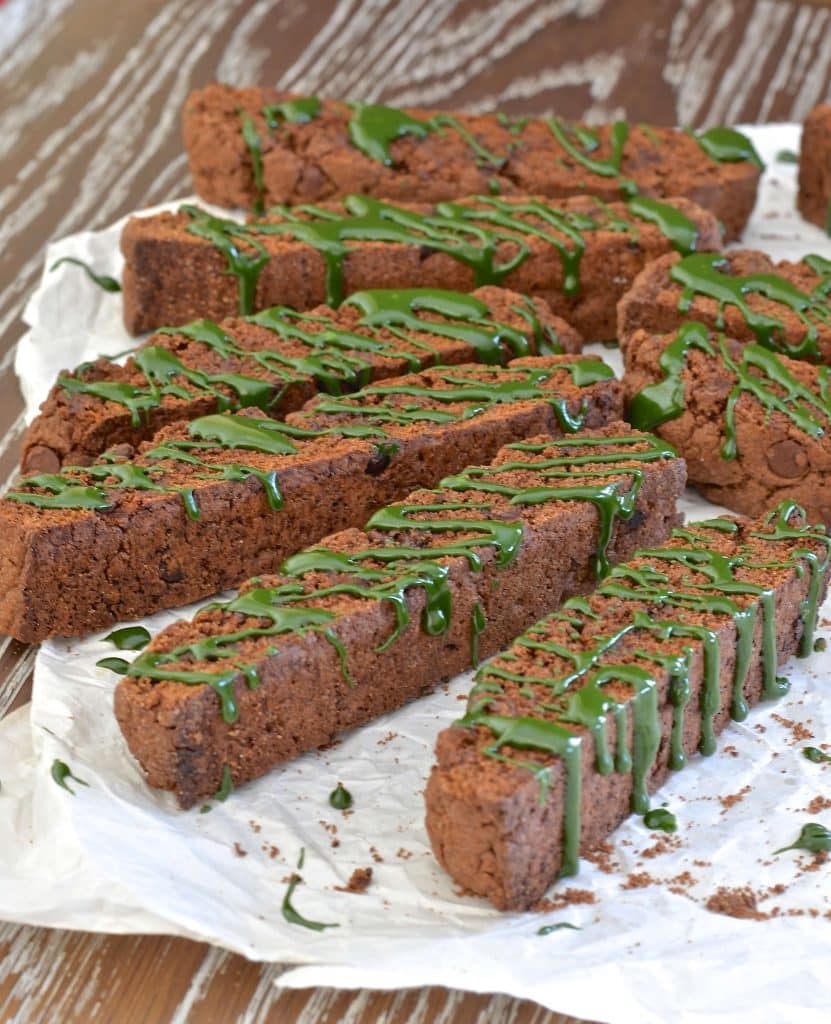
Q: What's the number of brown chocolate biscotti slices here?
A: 9